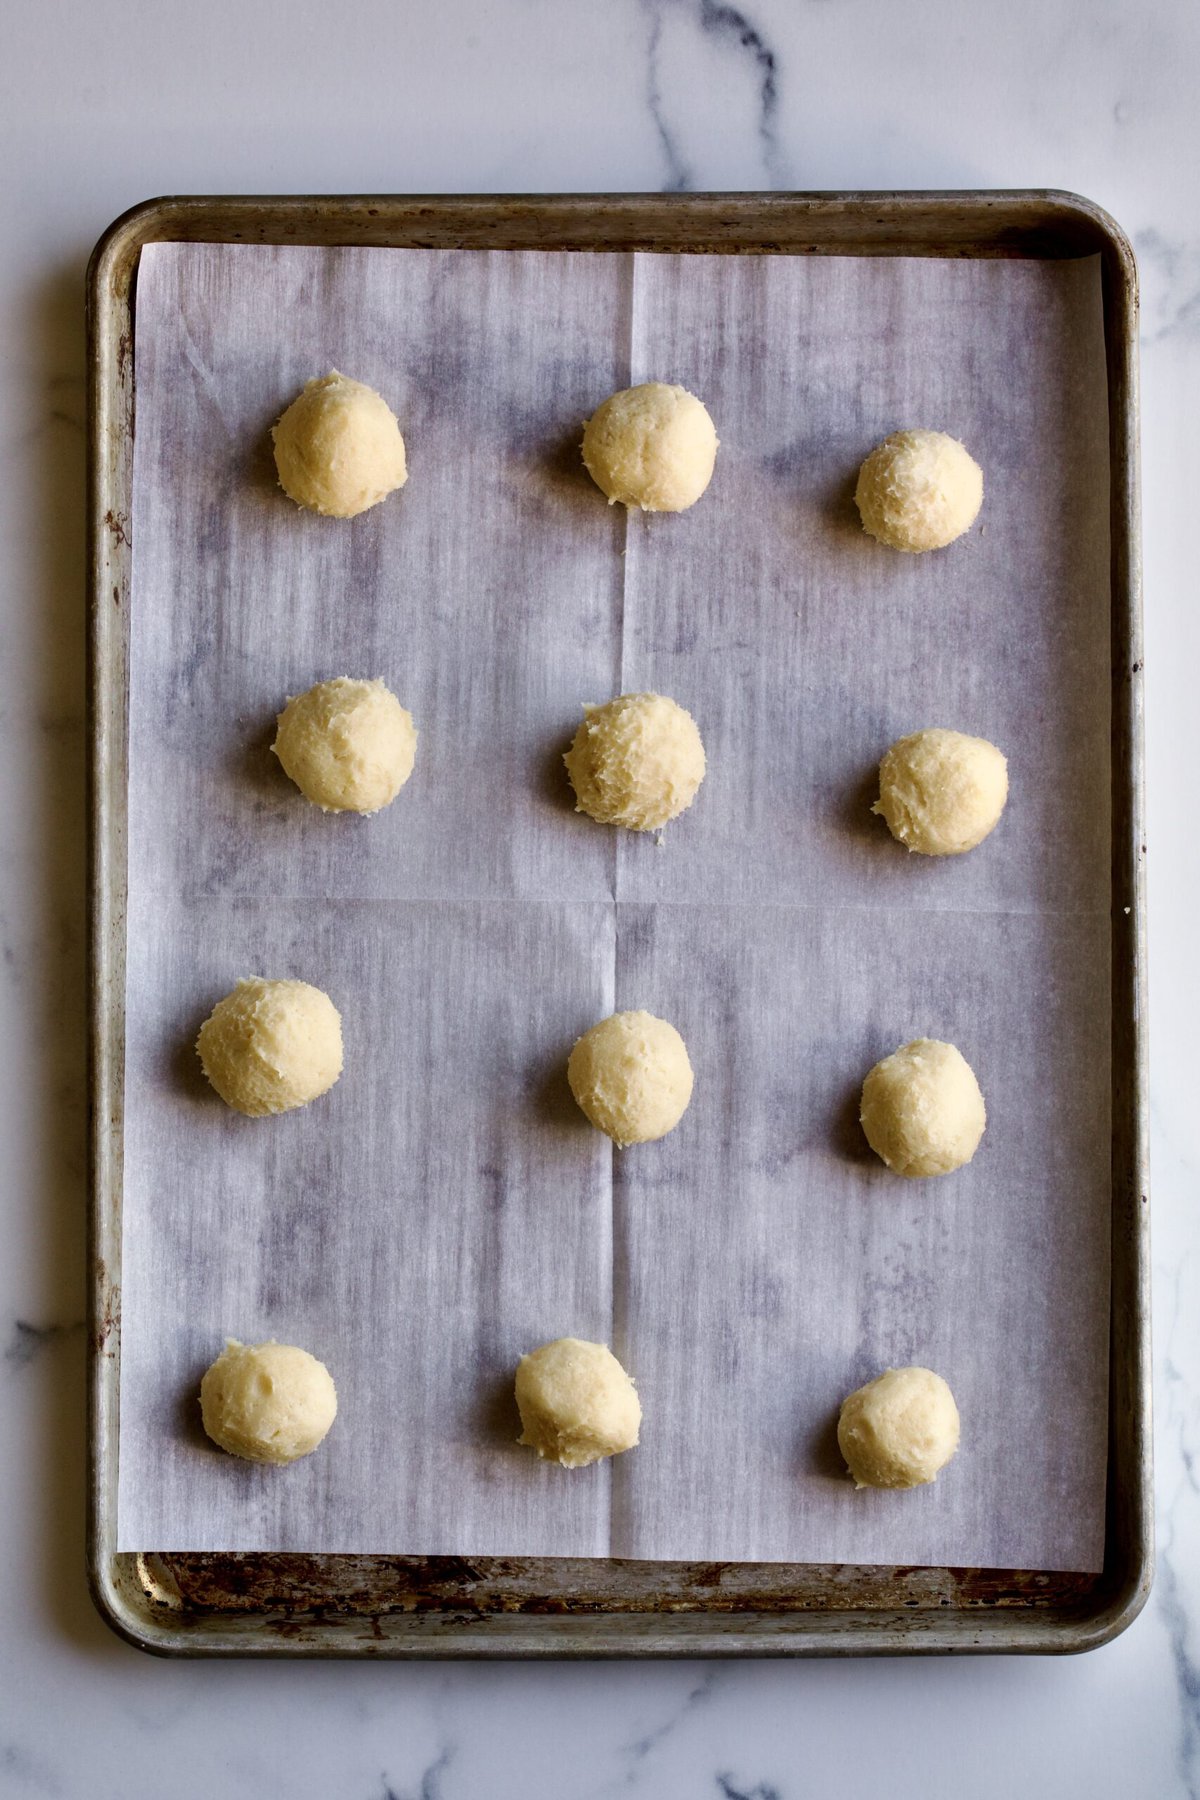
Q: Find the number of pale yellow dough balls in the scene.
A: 12